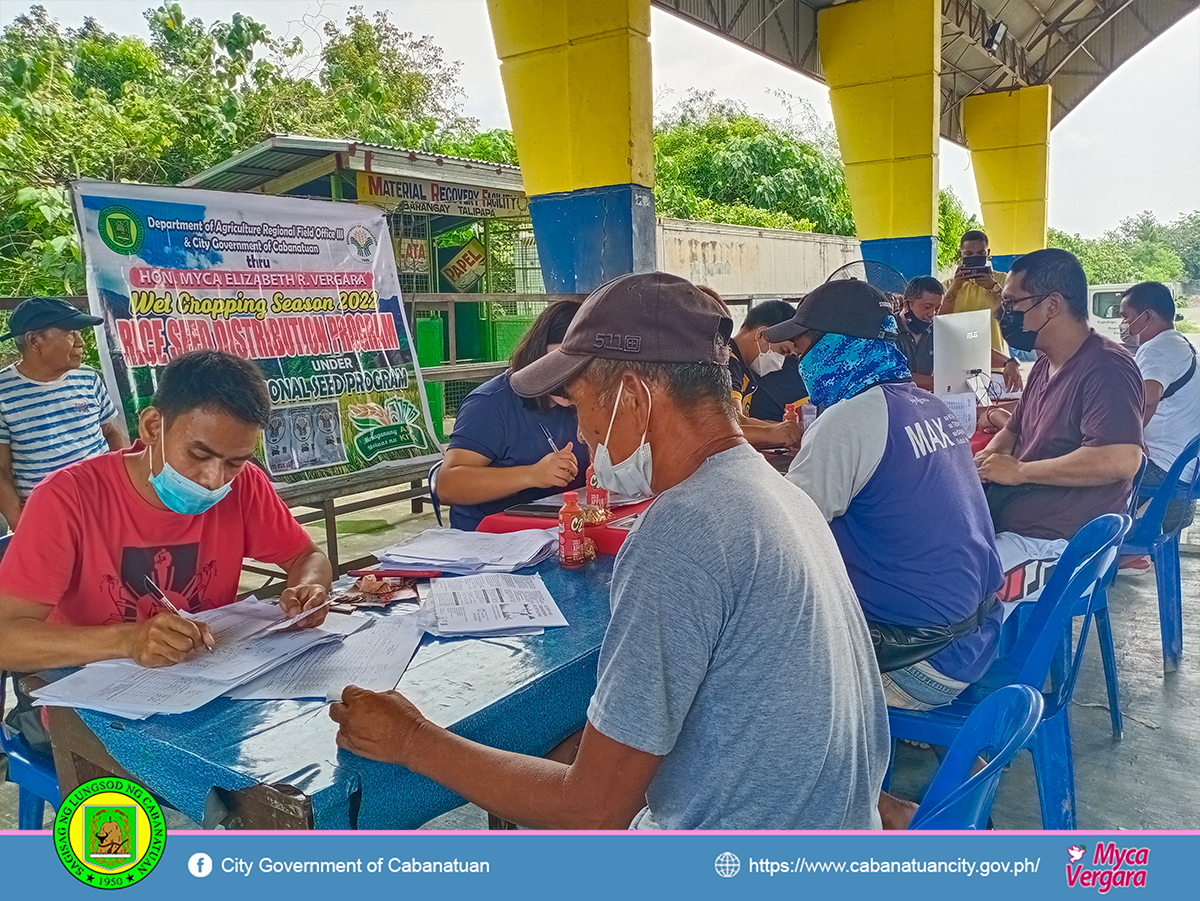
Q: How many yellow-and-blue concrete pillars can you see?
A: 3